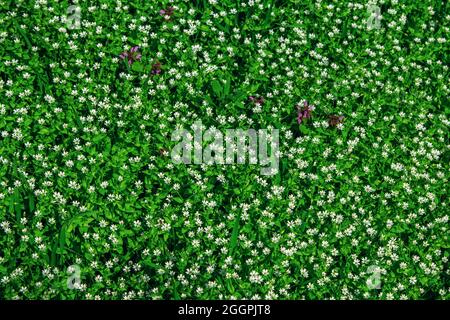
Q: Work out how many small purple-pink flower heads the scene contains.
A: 6